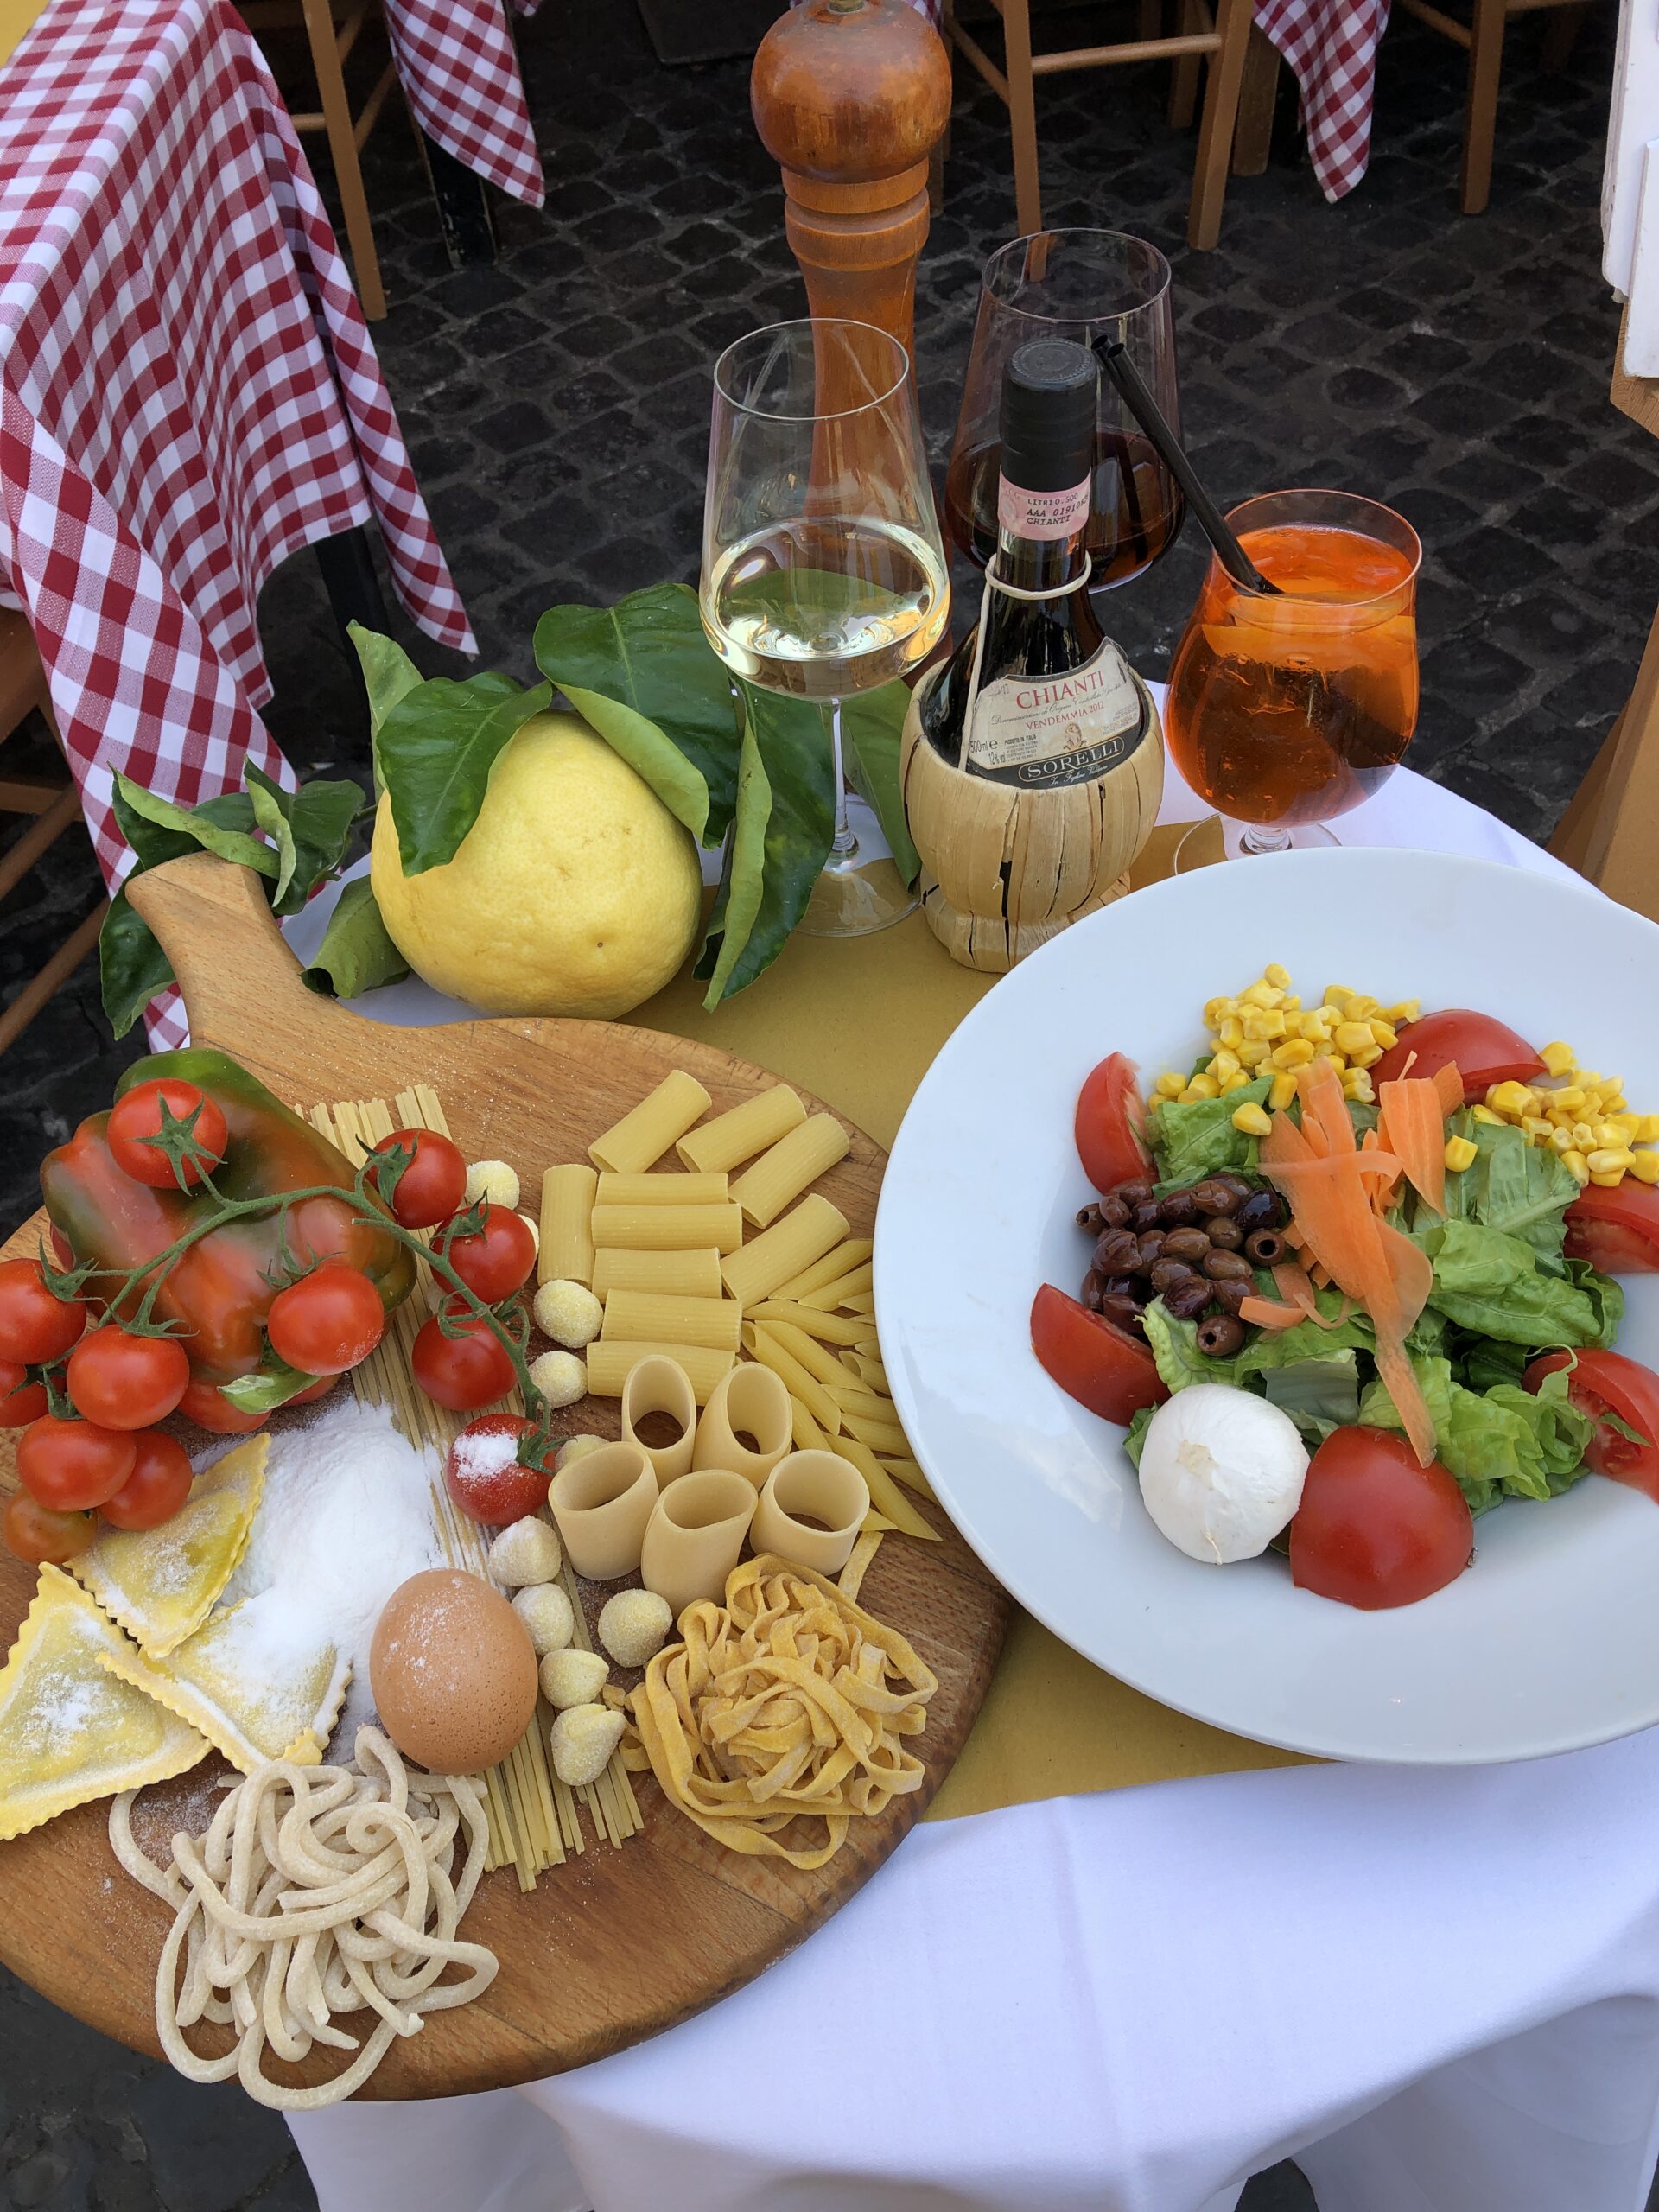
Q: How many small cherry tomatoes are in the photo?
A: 12